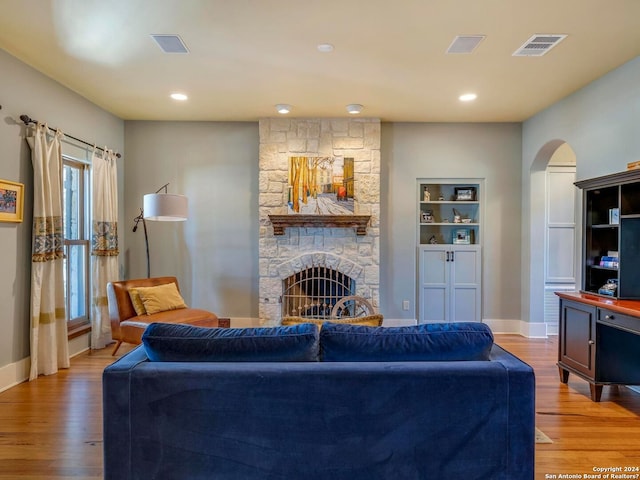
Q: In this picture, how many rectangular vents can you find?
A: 3